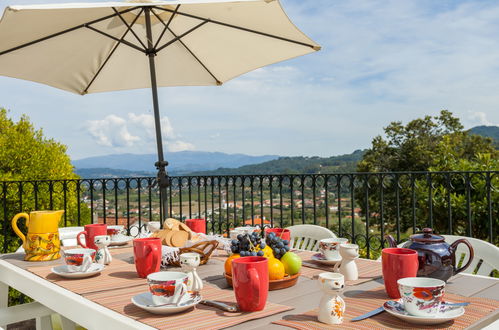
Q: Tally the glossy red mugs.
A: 6